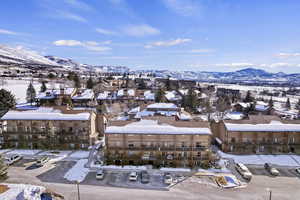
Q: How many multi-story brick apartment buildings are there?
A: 3